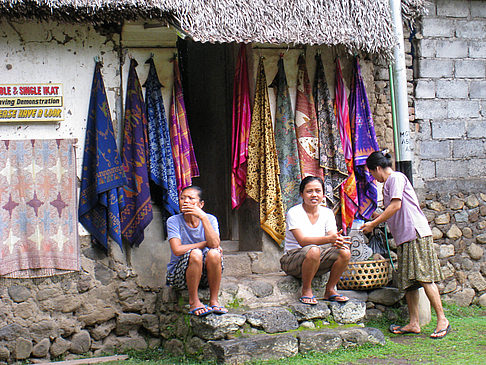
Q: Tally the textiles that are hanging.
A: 12